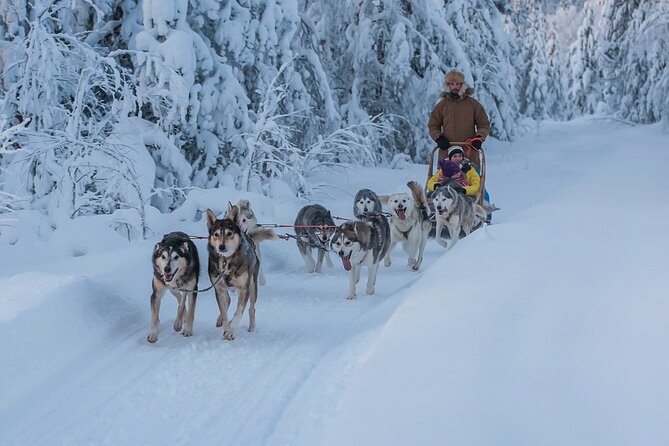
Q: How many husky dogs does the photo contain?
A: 8